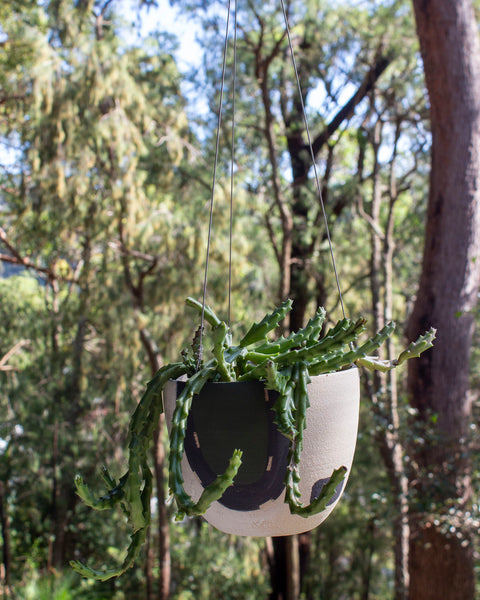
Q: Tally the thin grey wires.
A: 3